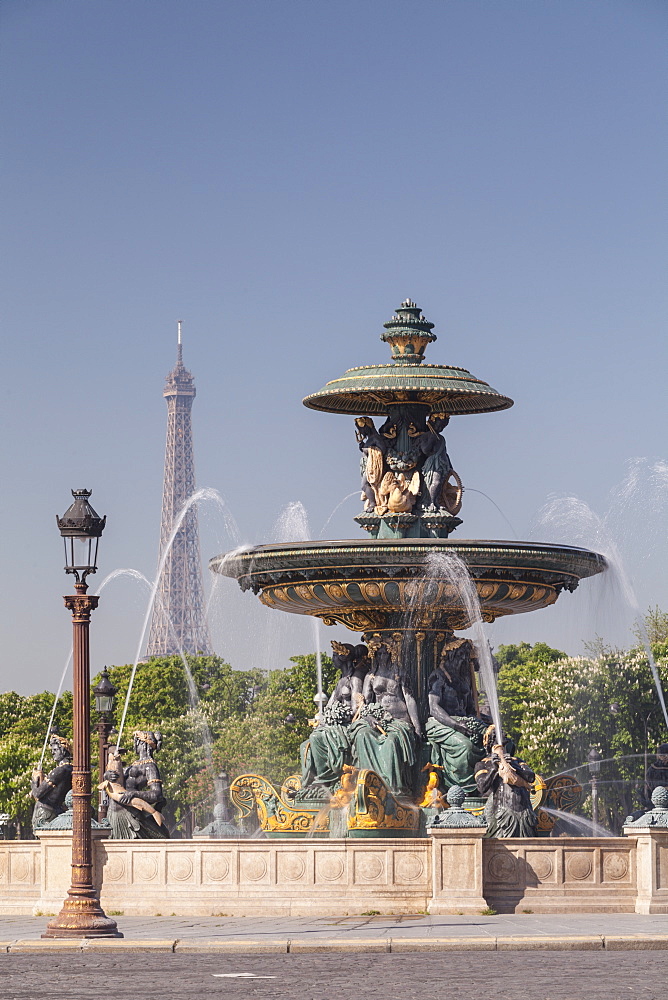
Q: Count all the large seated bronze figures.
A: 3